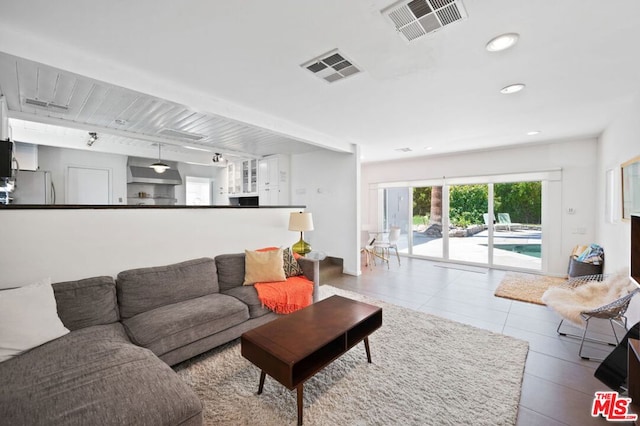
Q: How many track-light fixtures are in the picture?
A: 2